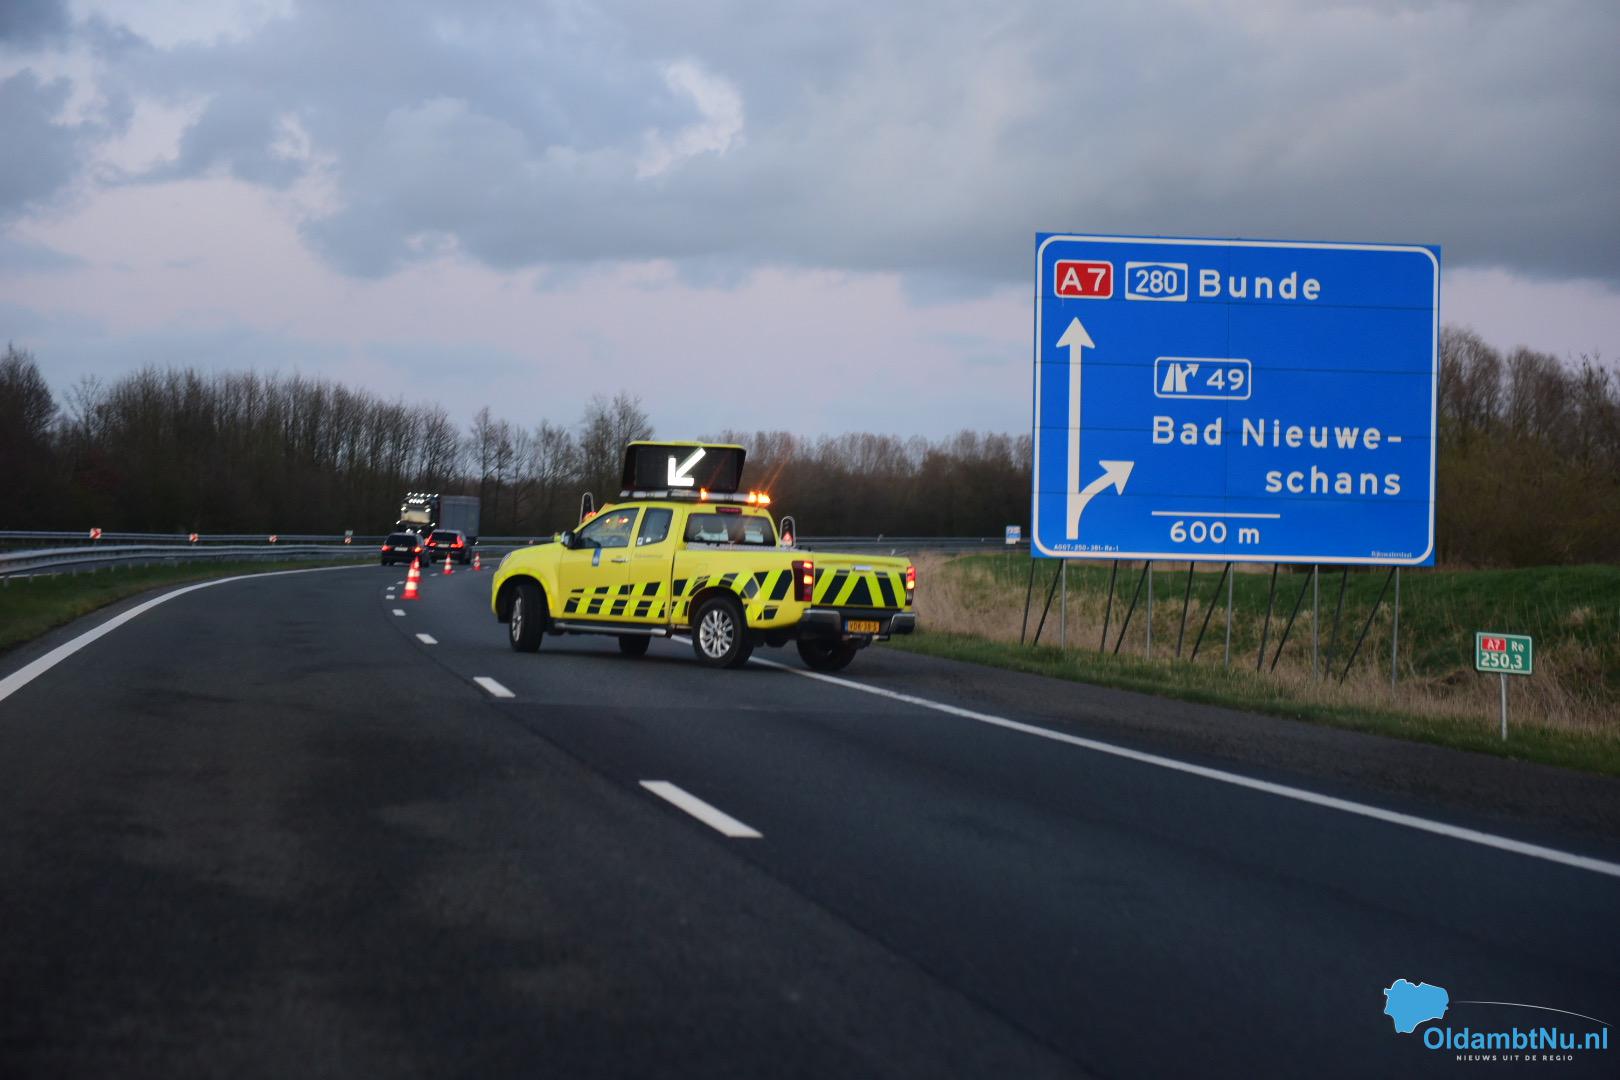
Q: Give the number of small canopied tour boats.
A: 0